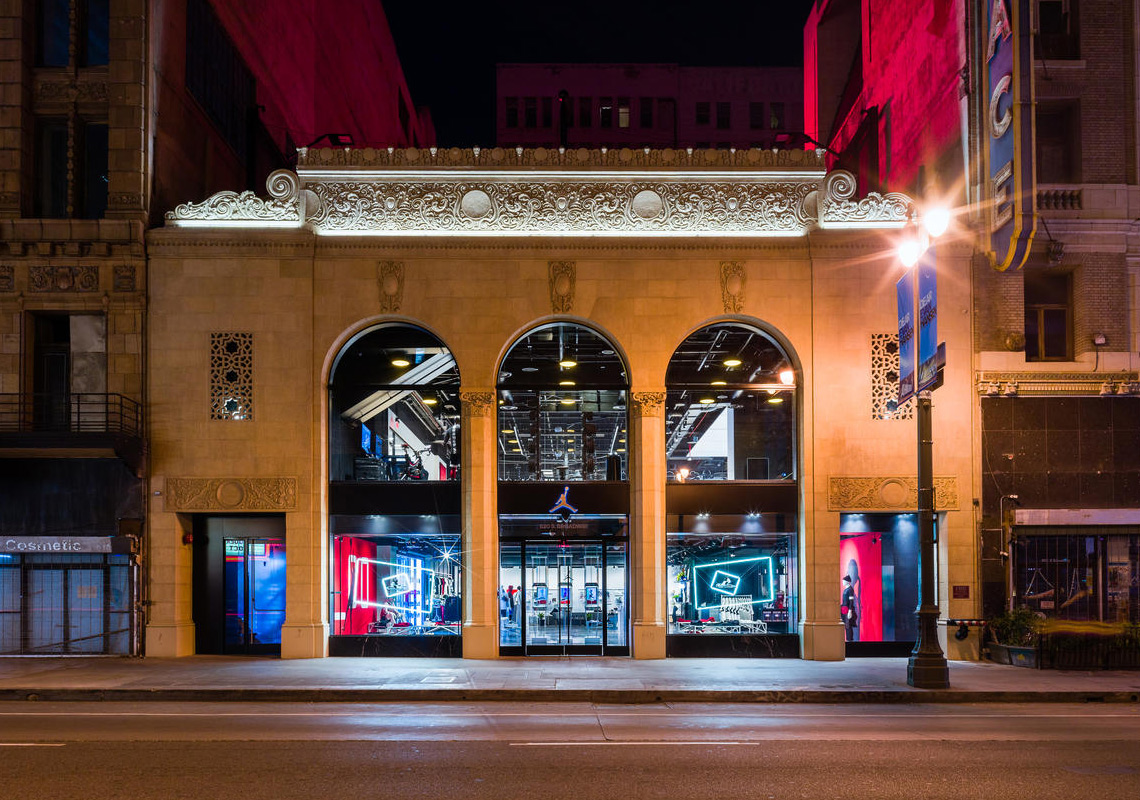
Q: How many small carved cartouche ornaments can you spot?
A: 3